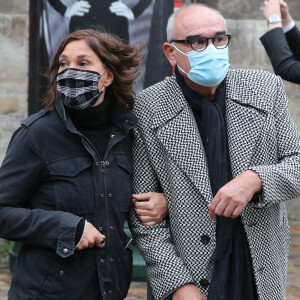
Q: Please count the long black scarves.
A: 1